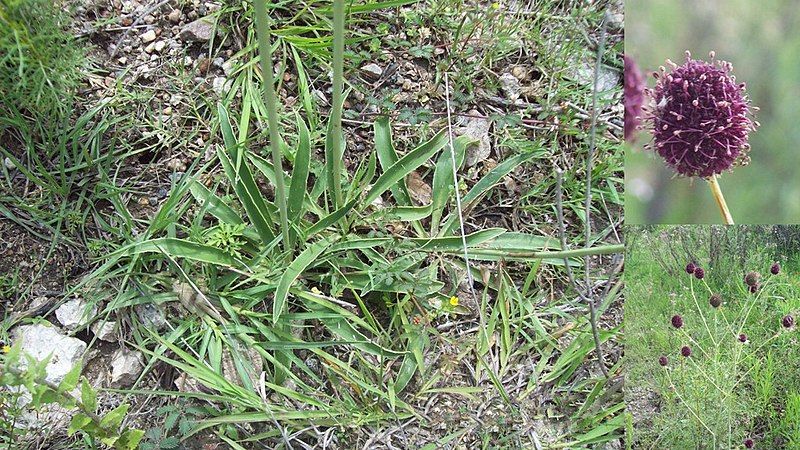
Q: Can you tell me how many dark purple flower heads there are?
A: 14